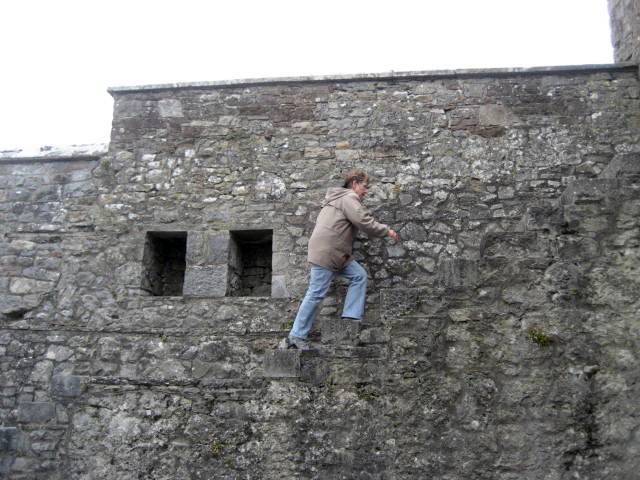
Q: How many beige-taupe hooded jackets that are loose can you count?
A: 1